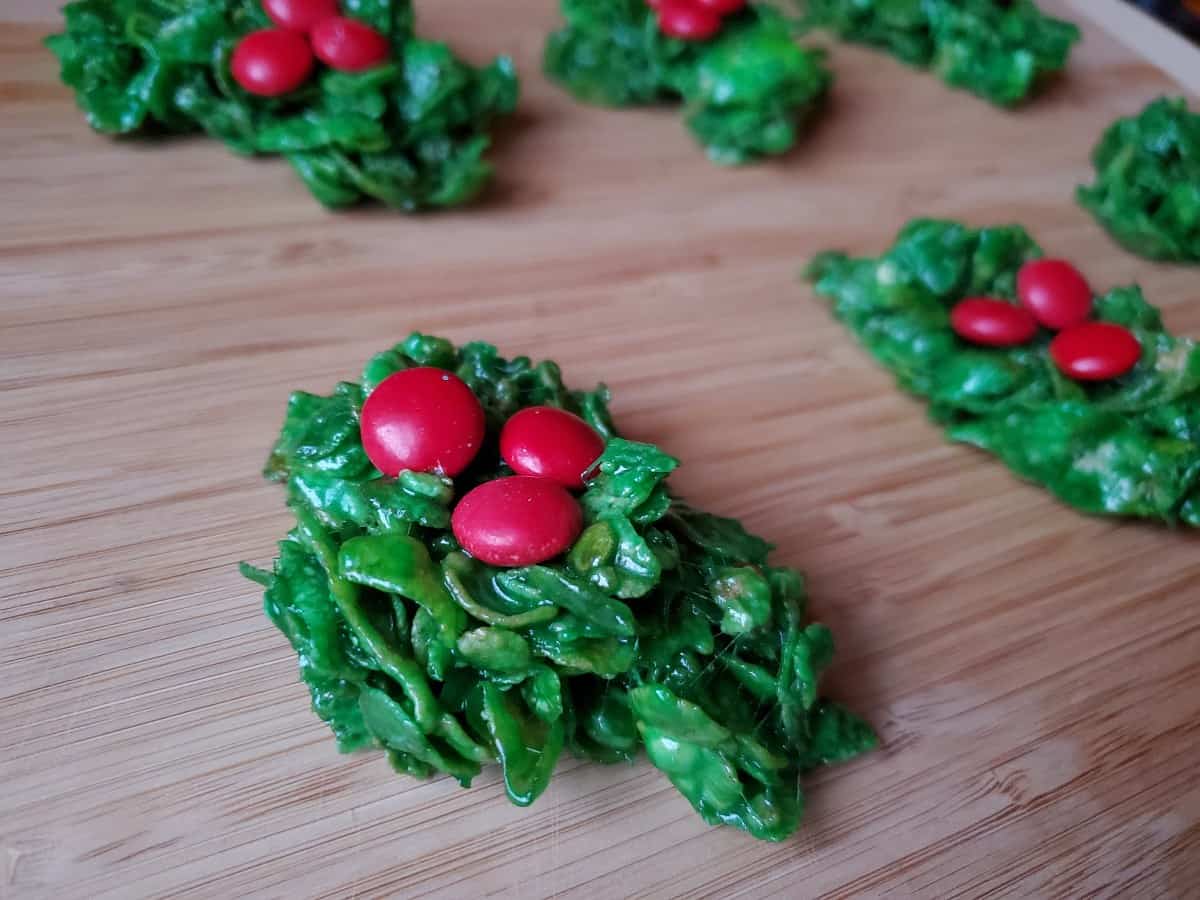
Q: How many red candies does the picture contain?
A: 12